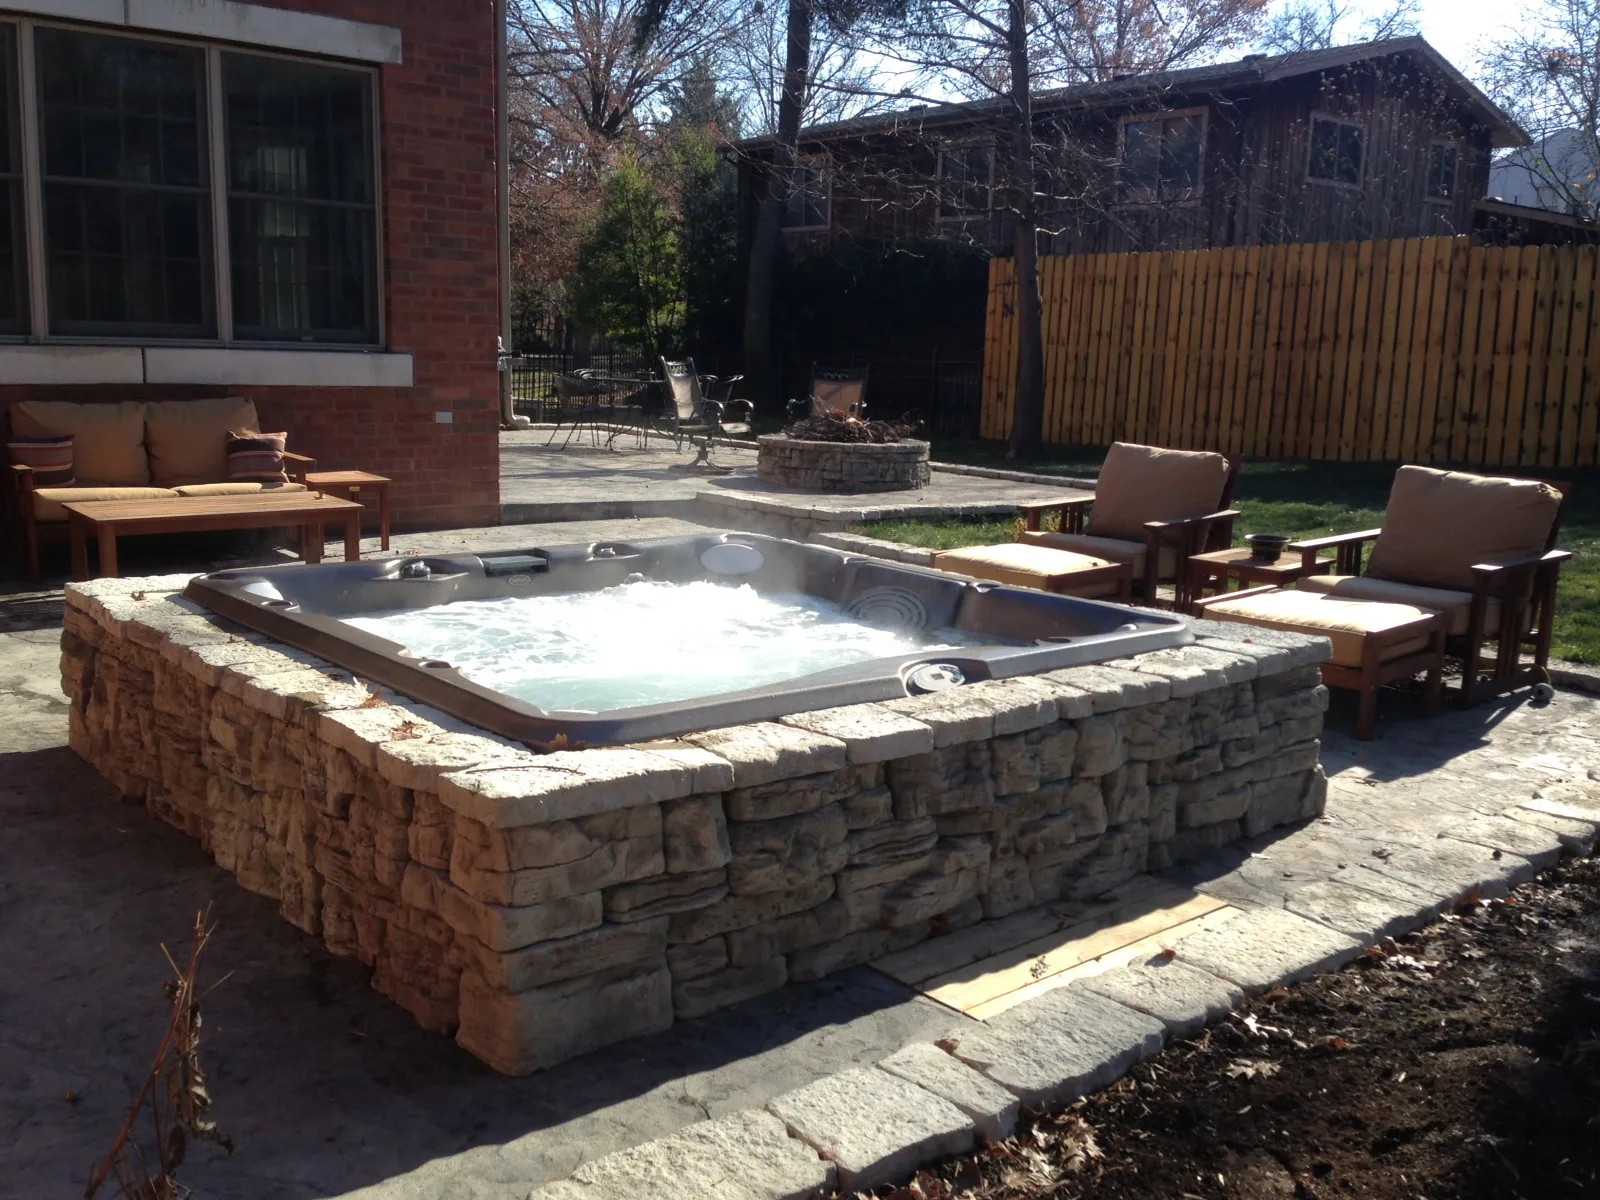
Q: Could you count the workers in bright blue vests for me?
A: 0